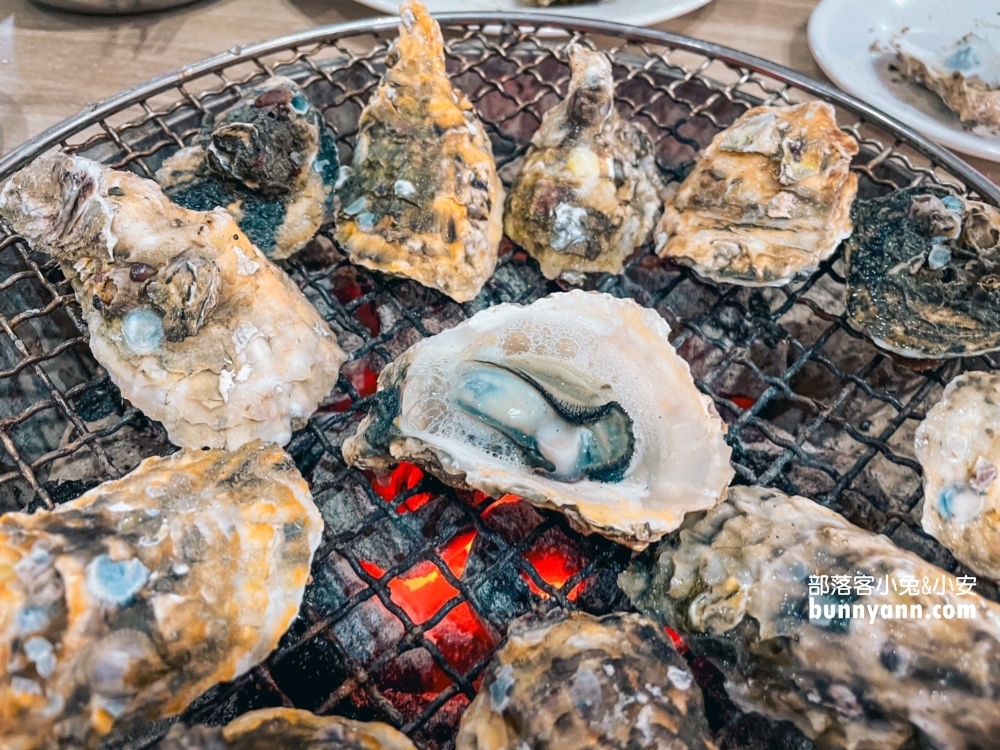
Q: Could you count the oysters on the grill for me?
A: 12